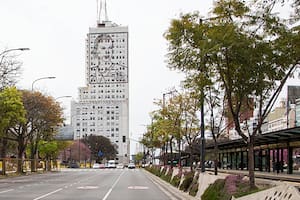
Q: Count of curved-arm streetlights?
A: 3